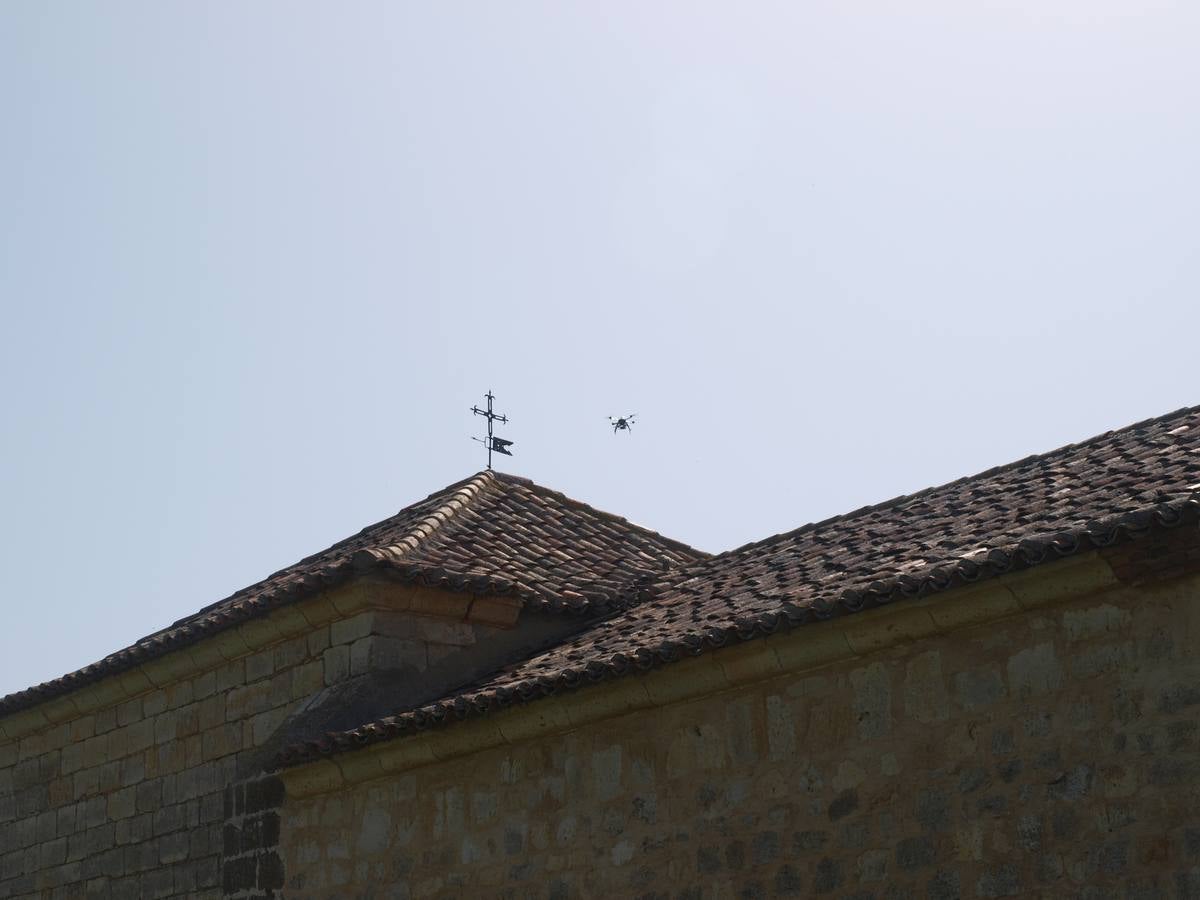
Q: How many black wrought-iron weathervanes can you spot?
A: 1